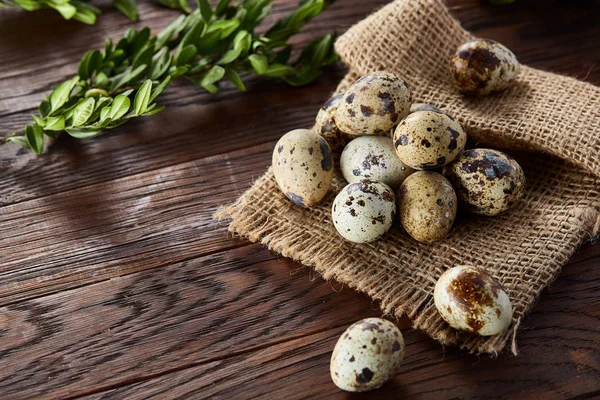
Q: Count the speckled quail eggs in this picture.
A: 12